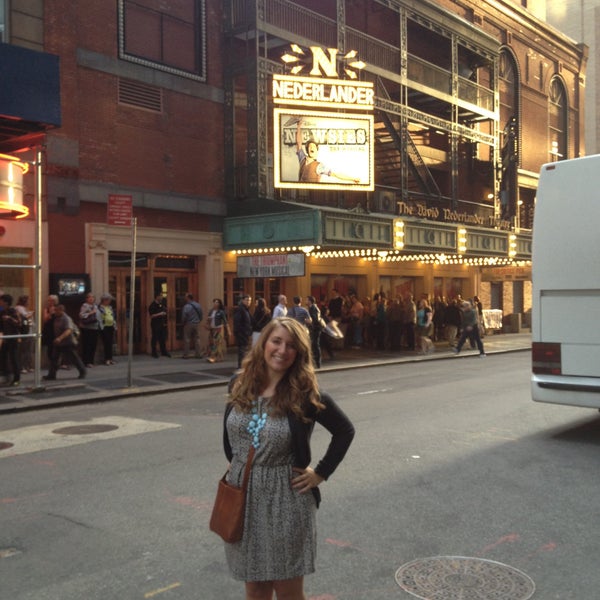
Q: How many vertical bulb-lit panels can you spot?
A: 3